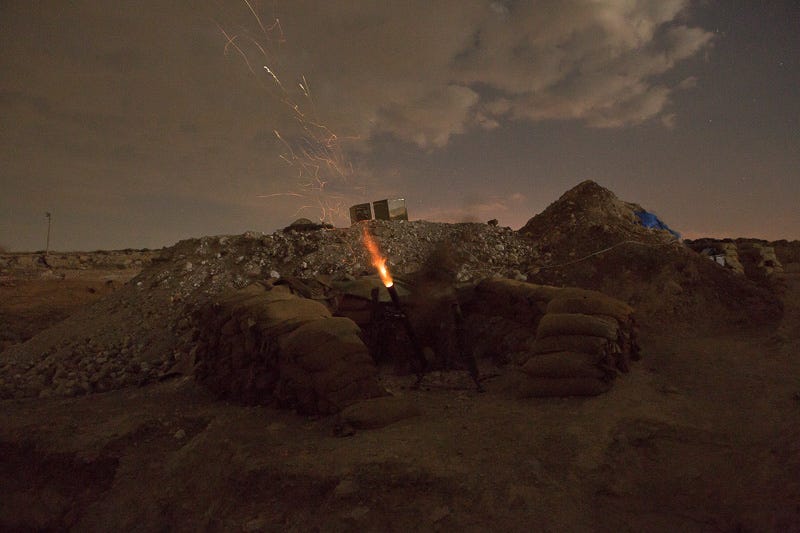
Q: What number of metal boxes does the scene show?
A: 2